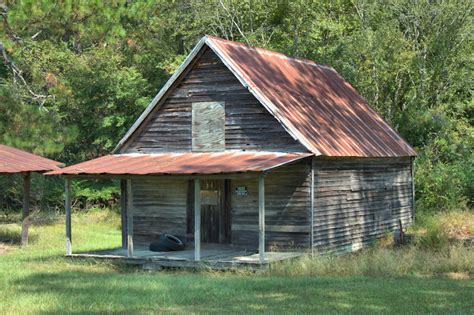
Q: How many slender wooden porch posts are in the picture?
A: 4